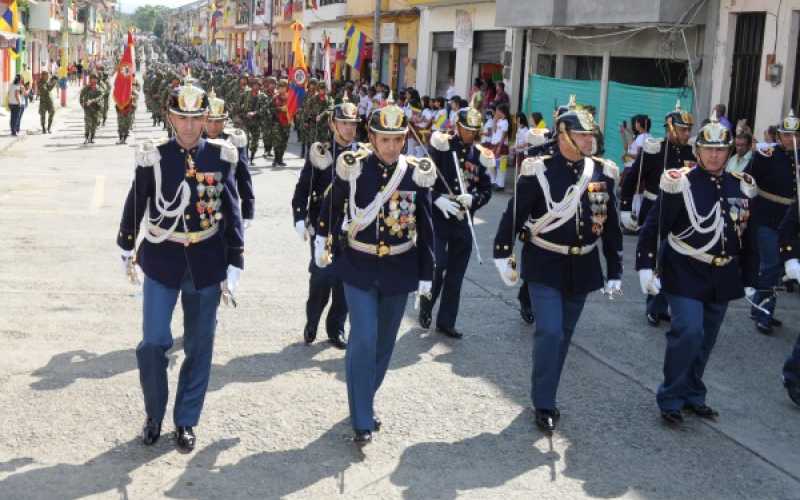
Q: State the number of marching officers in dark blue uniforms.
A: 11